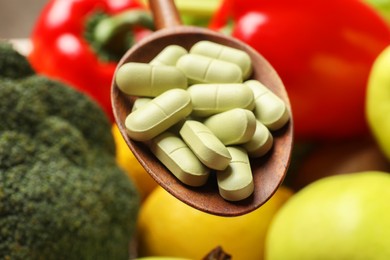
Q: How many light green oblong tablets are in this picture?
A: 13